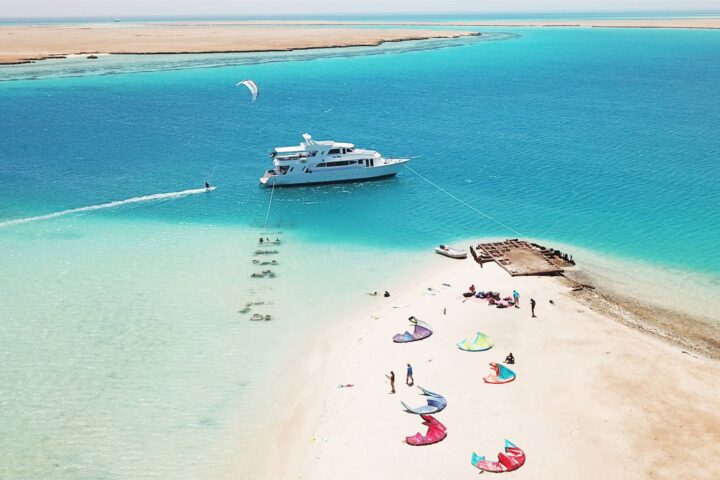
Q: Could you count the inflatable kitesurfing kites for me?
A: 7